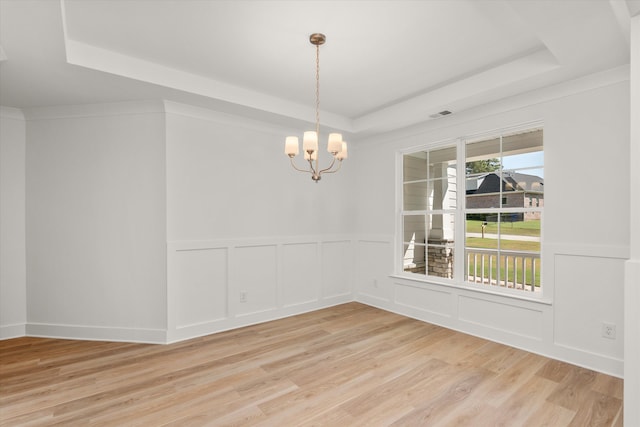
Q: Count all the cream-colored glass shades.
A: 5